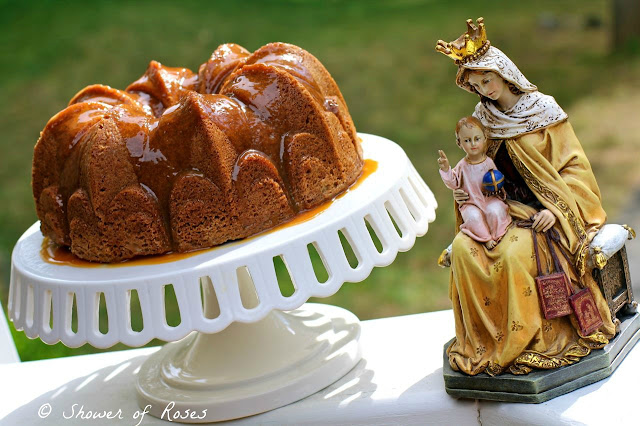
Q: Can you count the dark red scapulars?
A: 2